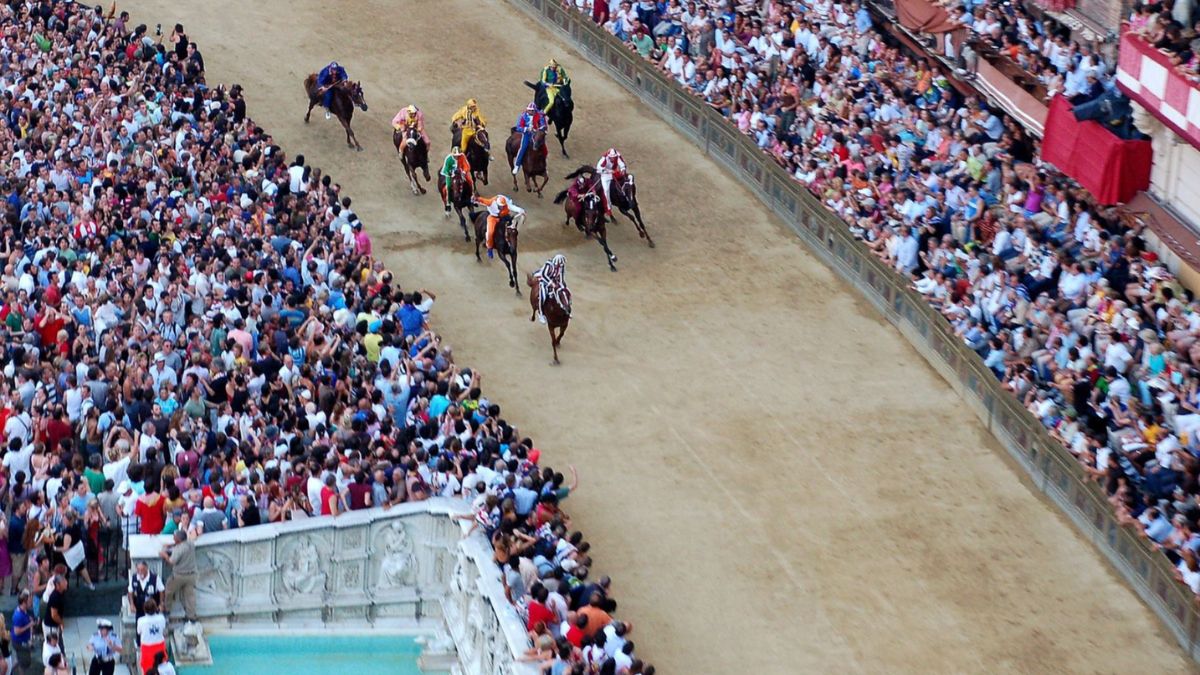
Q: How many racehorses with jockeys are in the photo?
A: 10